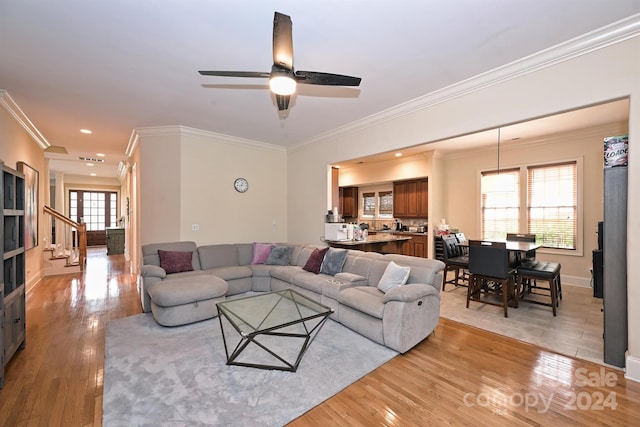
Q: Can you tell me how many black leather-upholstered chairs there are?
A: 4